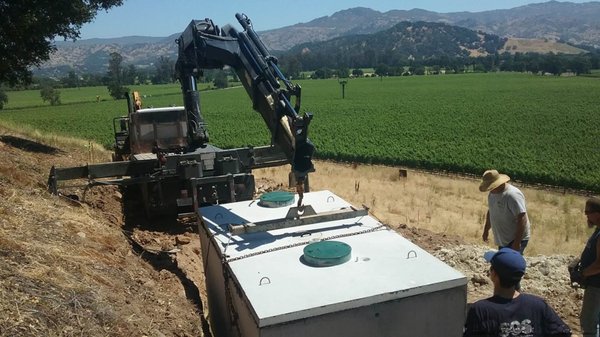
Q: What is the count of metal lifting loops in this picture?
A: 4